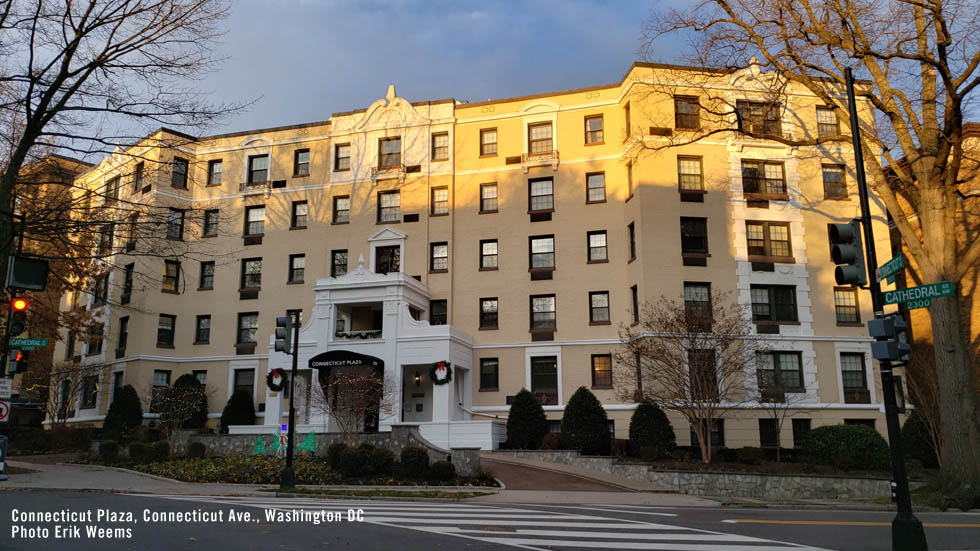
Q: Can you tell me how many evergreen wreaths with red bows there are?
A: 2